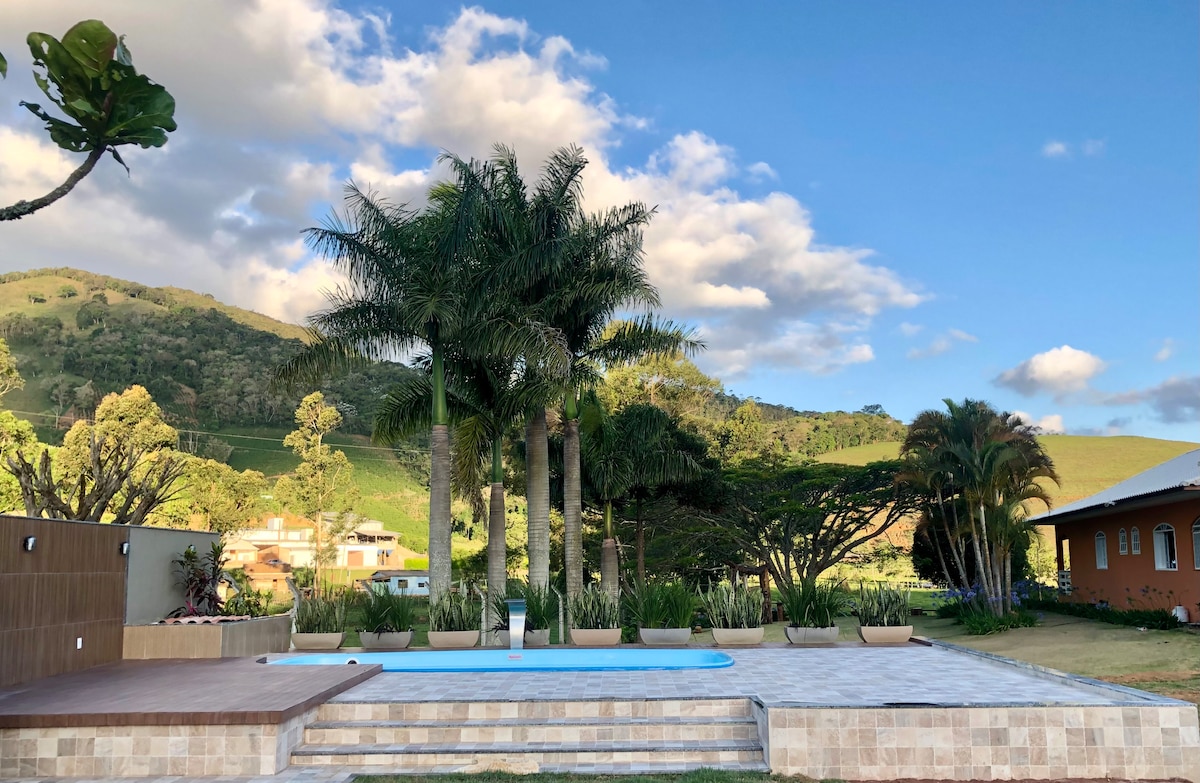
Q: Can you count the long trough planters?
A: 9